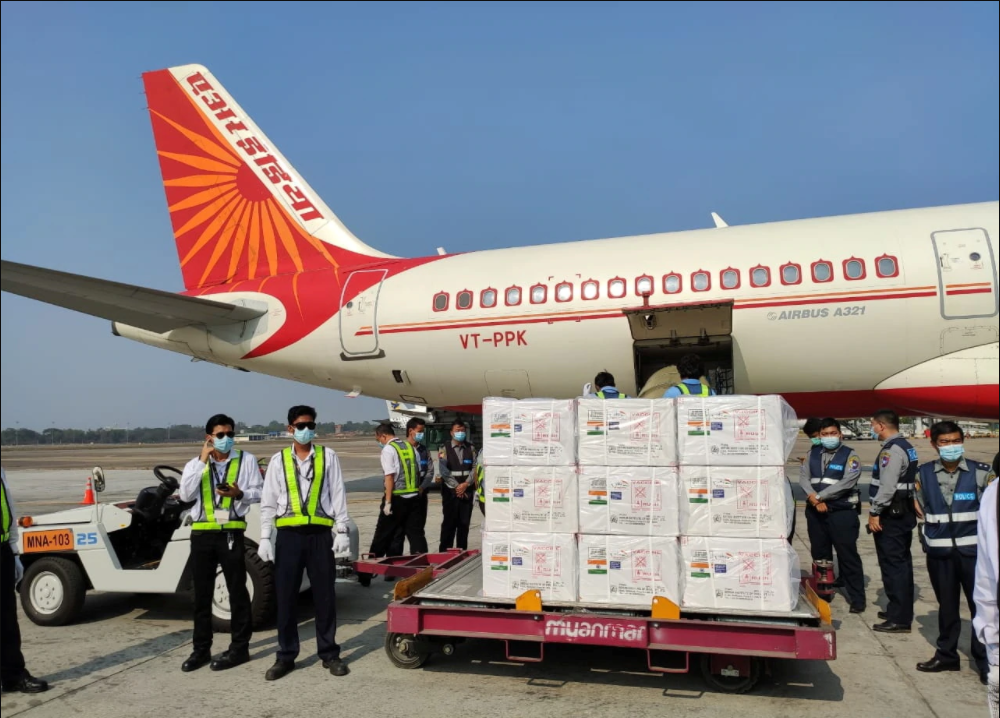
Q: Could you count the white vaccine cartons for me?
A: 9